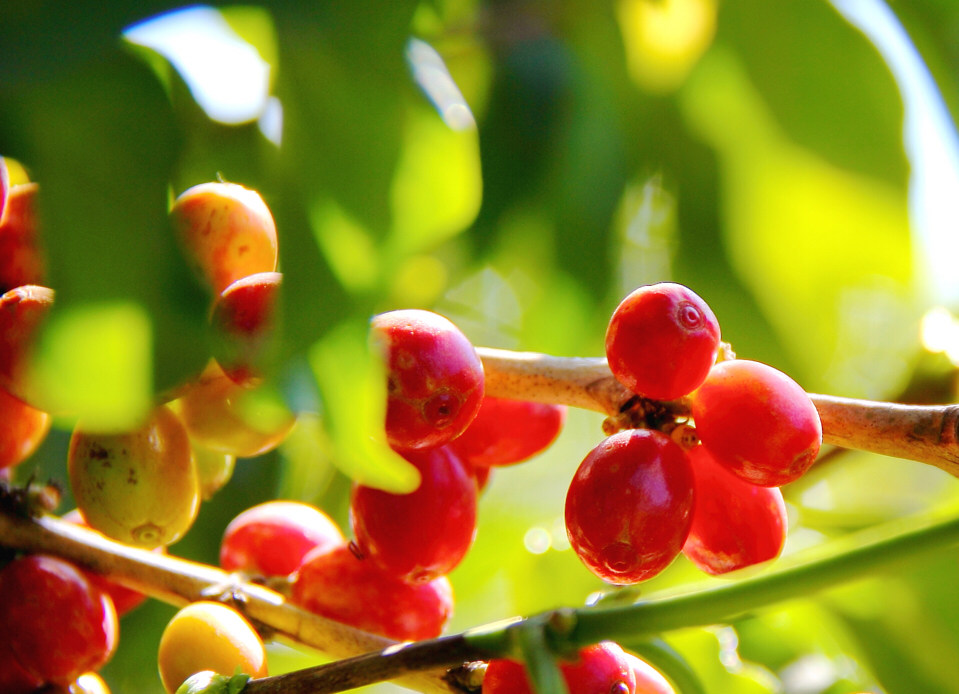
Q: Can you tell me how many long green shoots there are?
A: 1